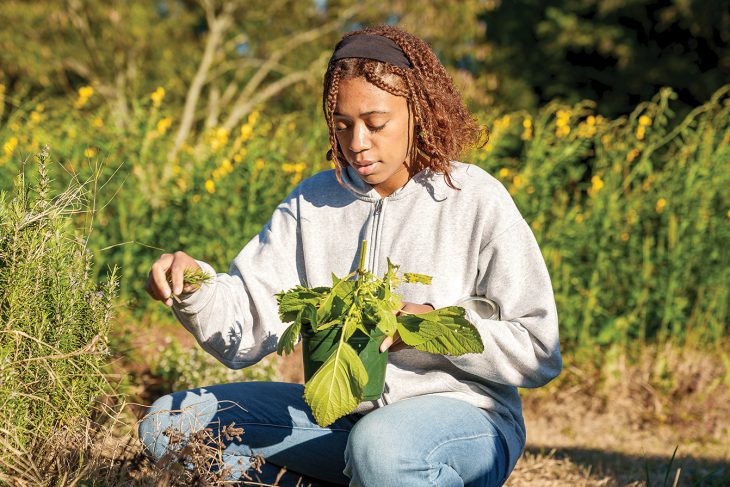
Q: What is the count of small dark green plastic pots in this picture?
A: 1